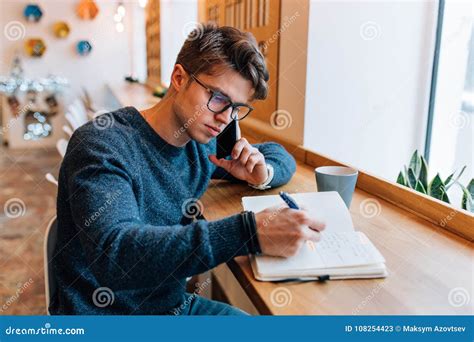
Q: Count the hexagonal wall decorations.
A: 5